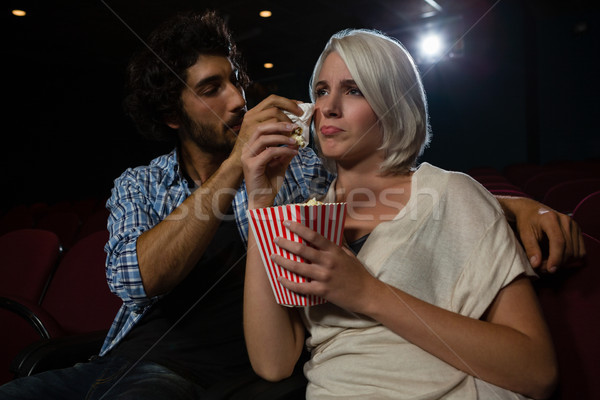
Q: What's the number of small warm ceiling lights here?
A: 3